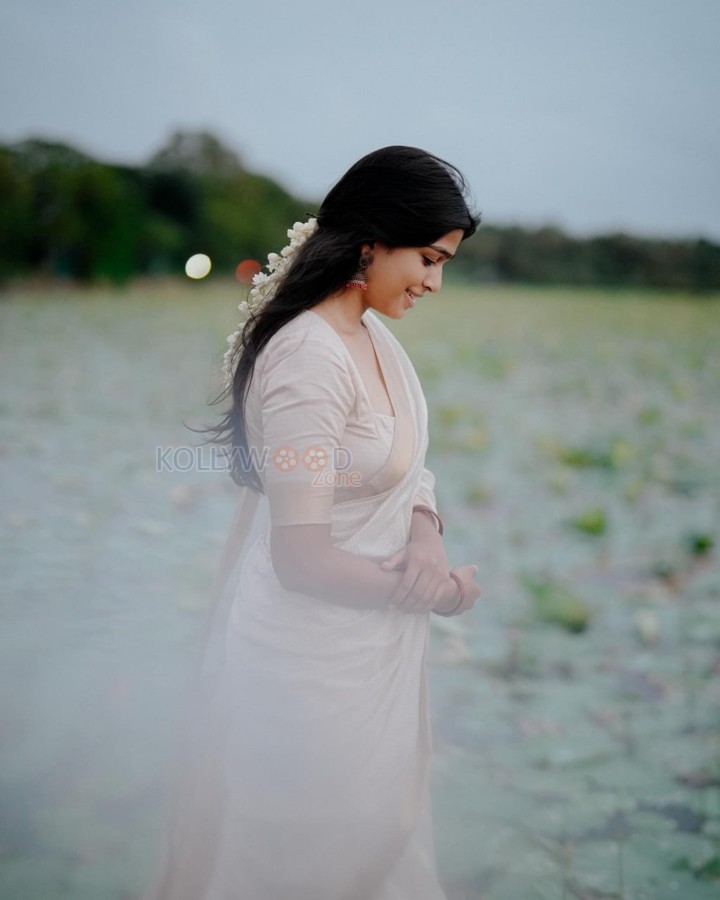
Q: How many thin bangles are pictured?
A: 2